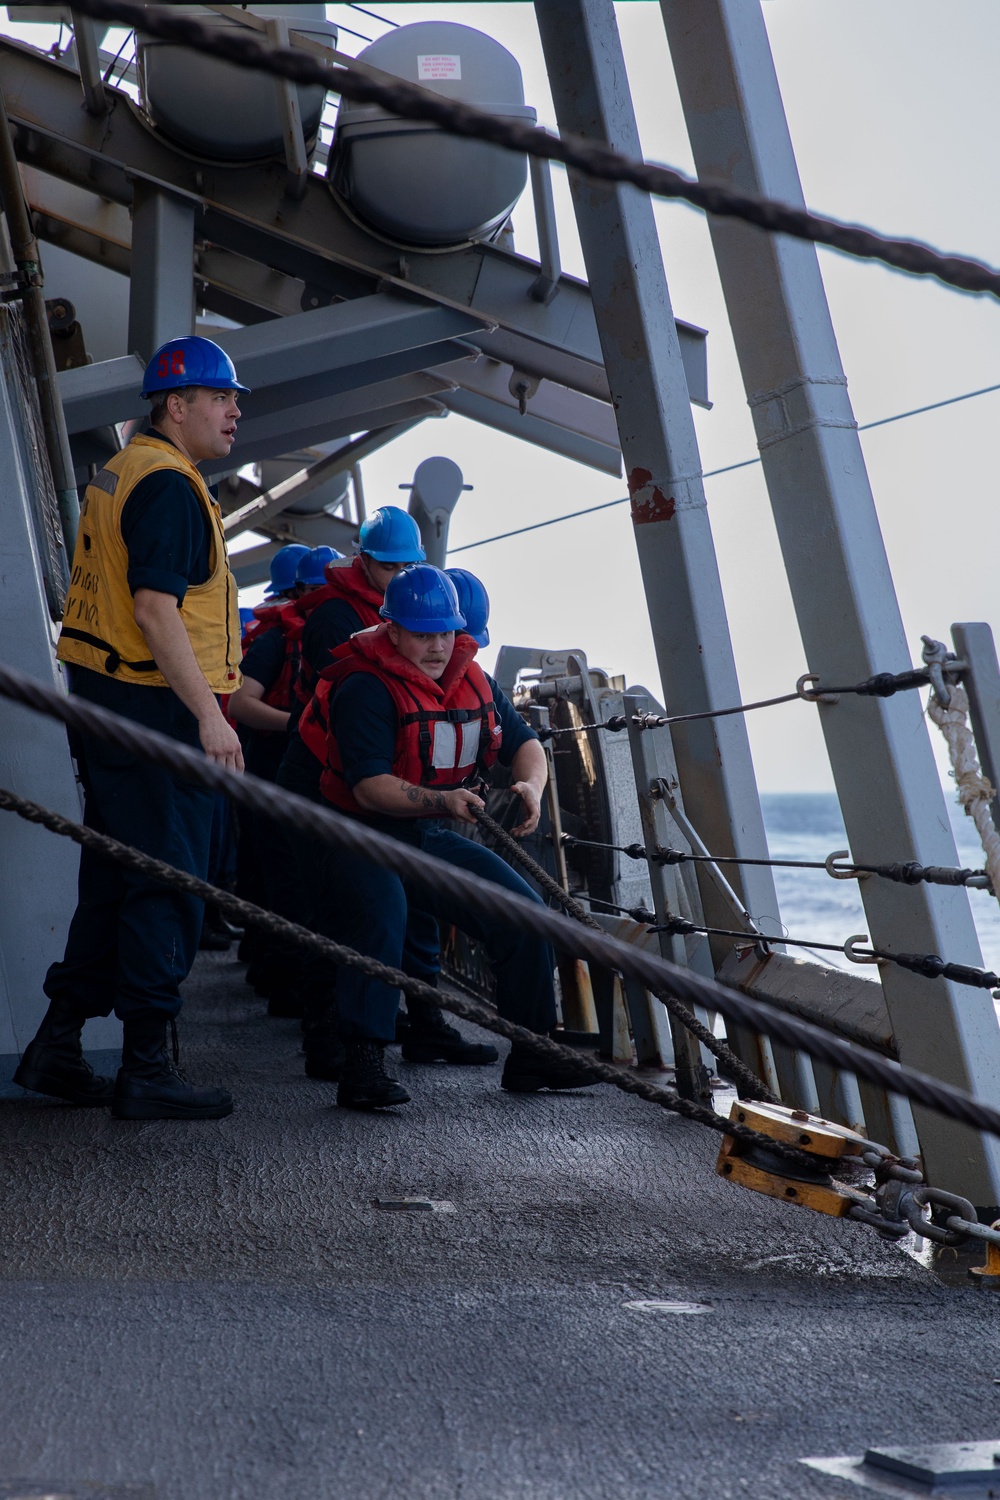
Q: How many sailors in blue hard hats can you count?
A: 7